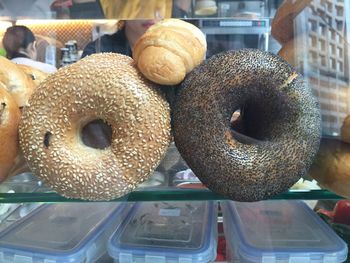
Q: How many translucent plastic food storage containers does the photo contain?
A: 3